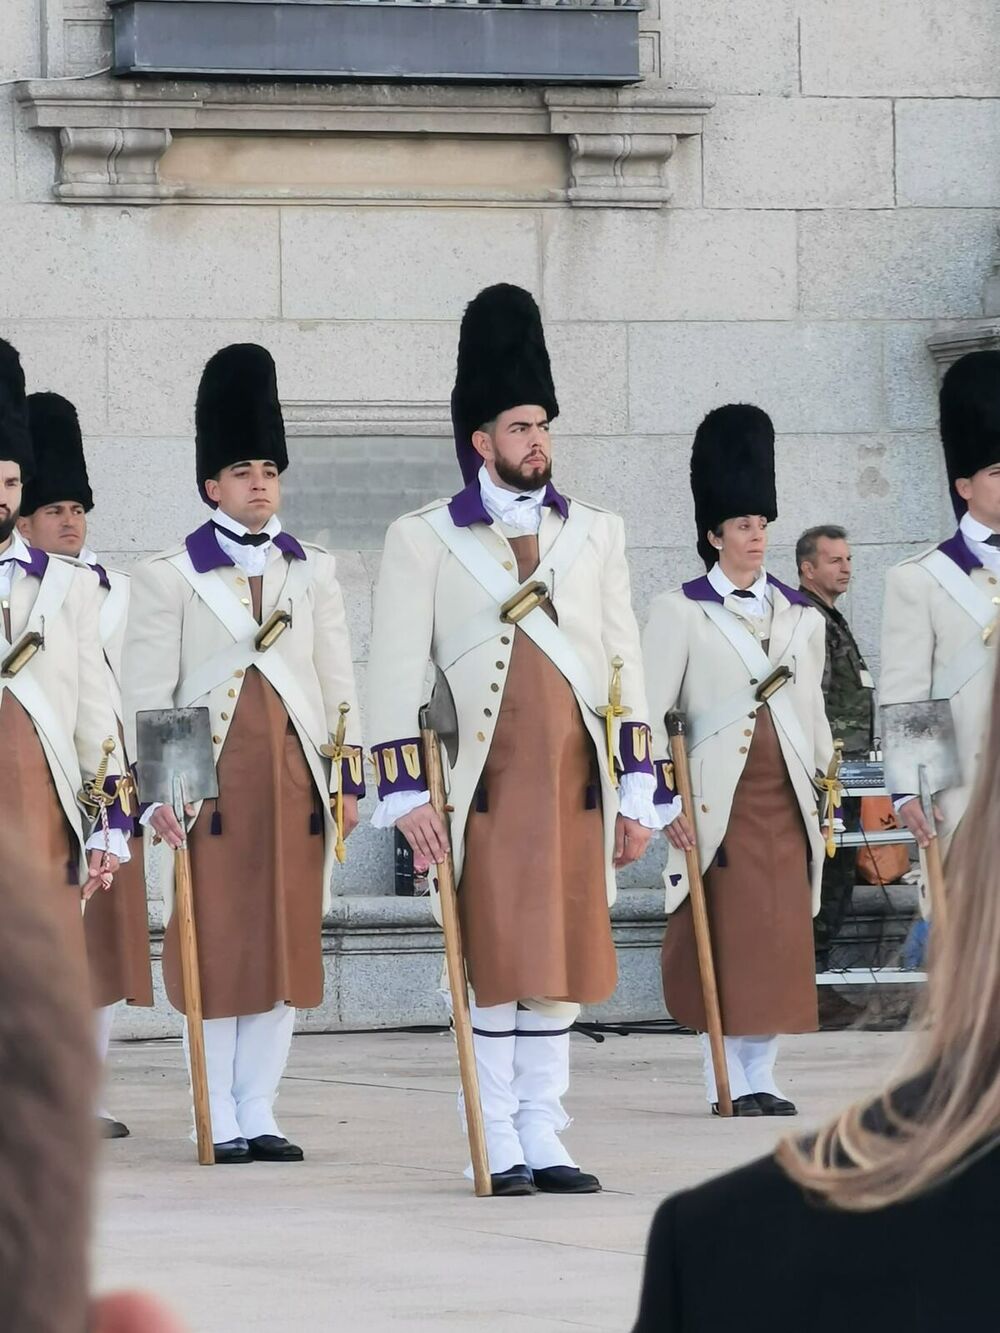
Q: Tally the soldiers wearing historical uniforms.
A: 6